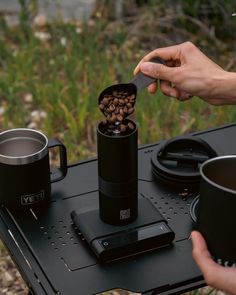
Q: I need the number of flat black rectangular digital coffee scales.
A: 1